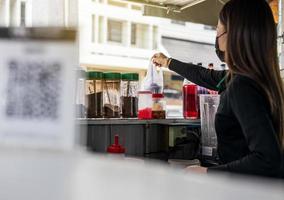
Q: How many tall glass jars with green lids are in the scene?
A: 3